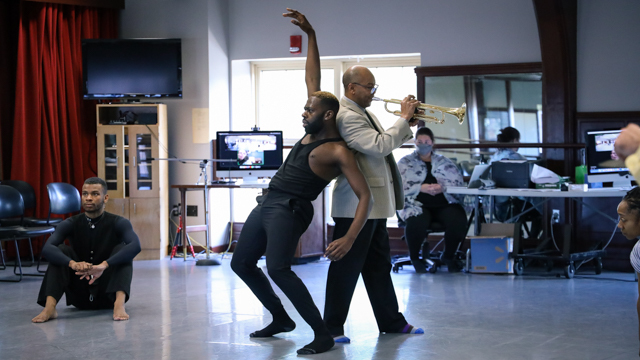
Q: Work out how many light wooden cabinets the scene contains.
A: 1